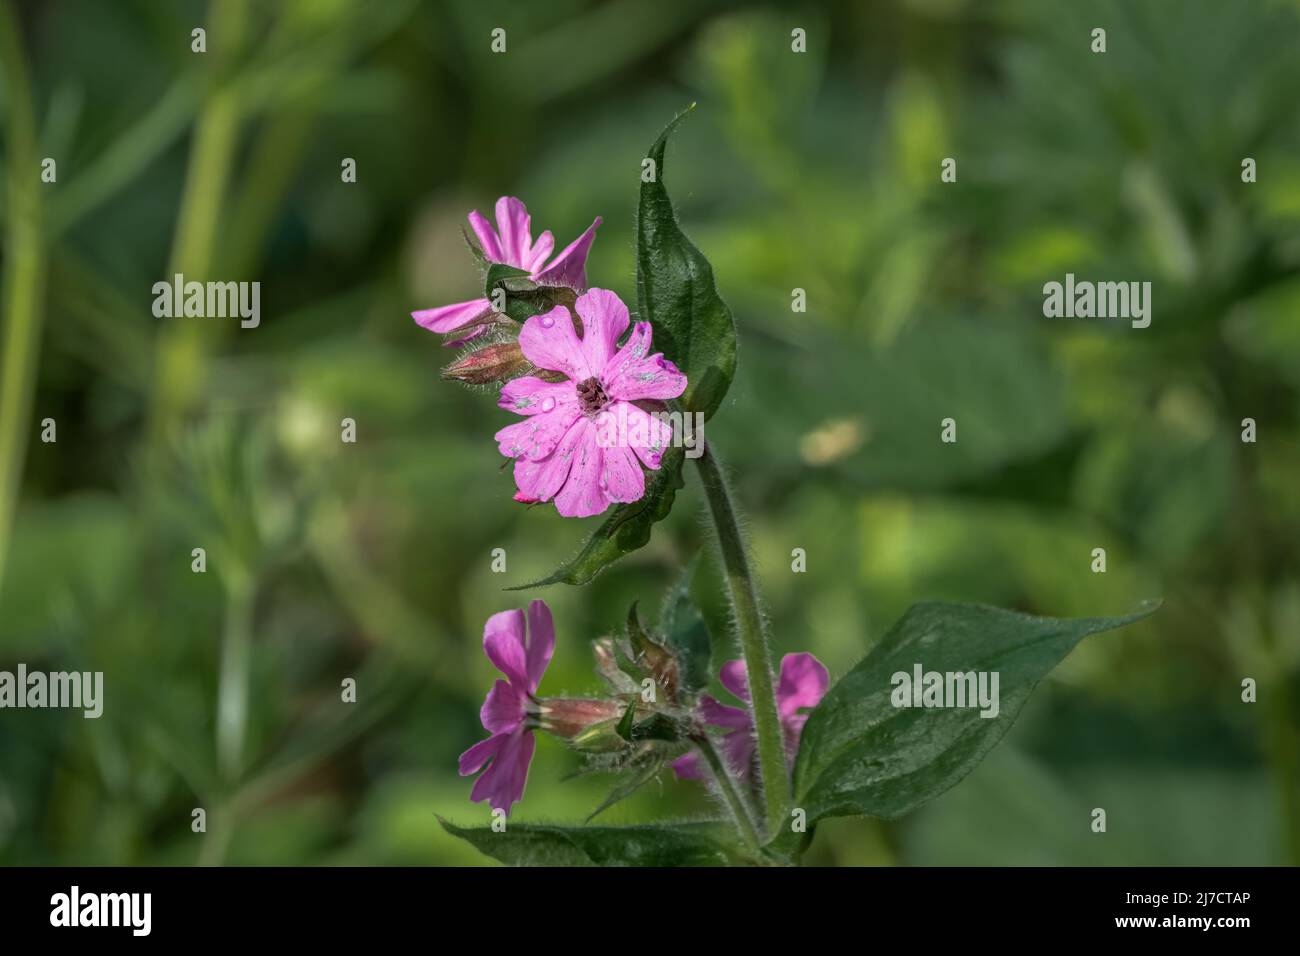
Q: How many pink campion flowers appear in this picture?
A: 4